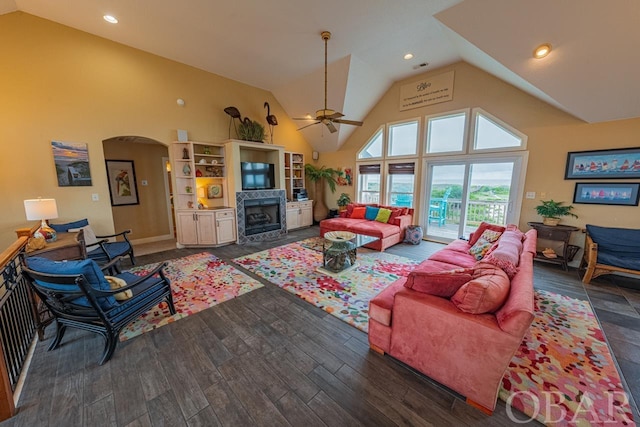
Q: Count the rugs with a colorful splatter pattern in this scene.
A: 3